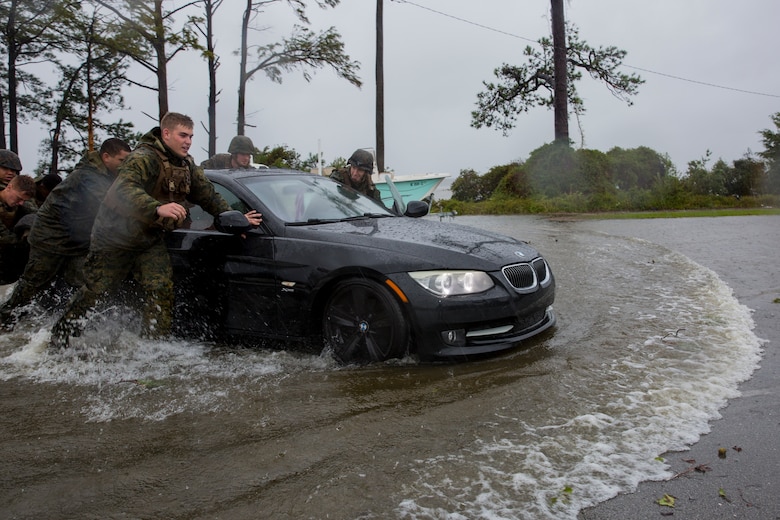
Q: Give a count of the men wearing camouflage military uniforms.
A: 7